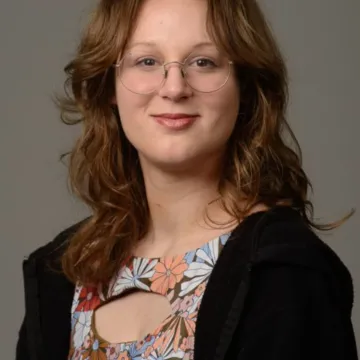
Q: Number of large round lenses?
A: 2